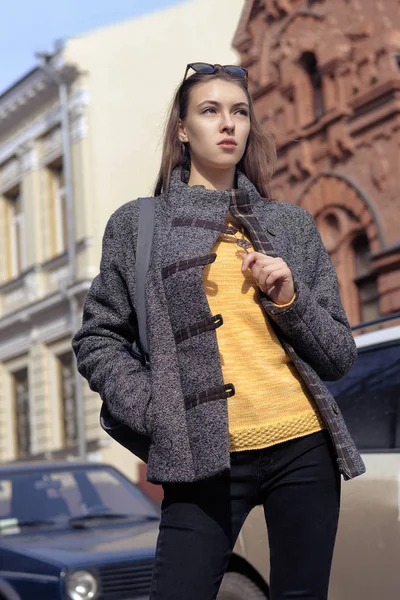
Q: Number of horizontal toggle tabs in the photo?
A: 4